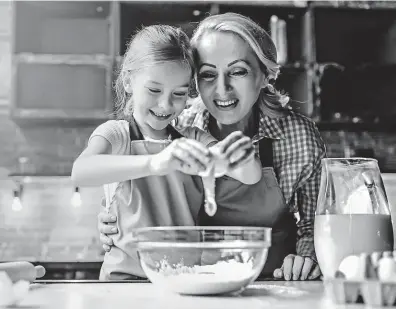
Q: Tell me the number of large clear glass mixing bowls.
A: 1